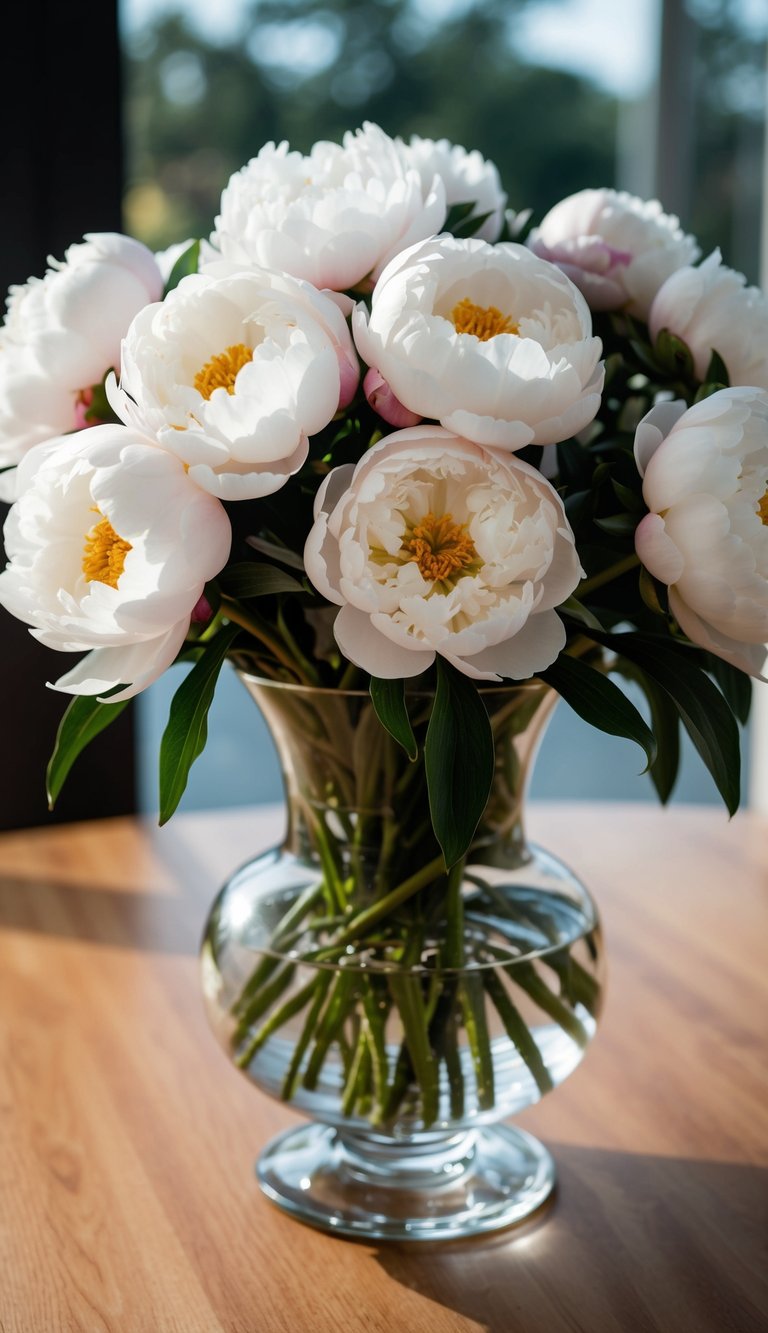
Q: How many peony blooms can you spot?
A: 10